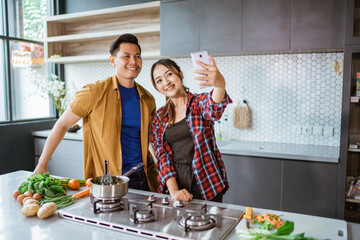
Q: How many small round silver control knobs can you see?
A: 3